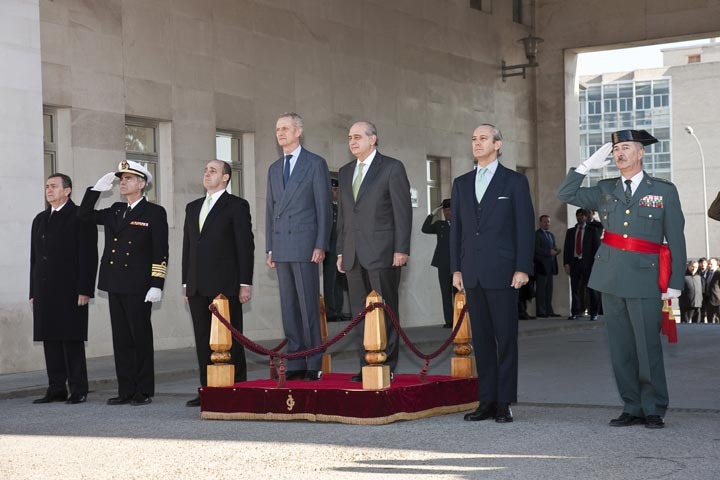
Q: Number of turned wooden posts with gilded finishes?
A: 4